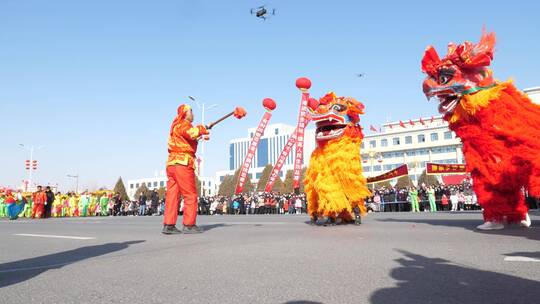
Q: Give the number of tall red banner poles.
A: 3